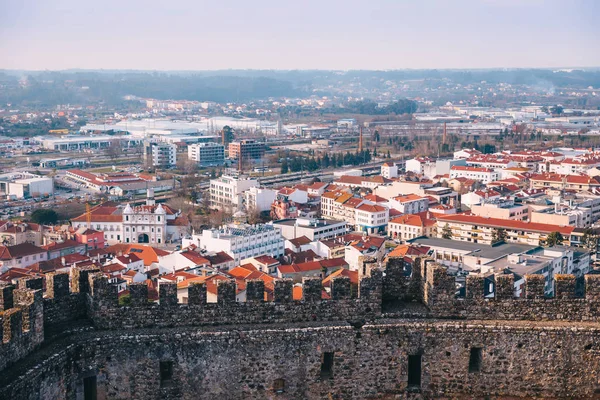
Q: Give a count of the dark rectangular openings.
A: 5